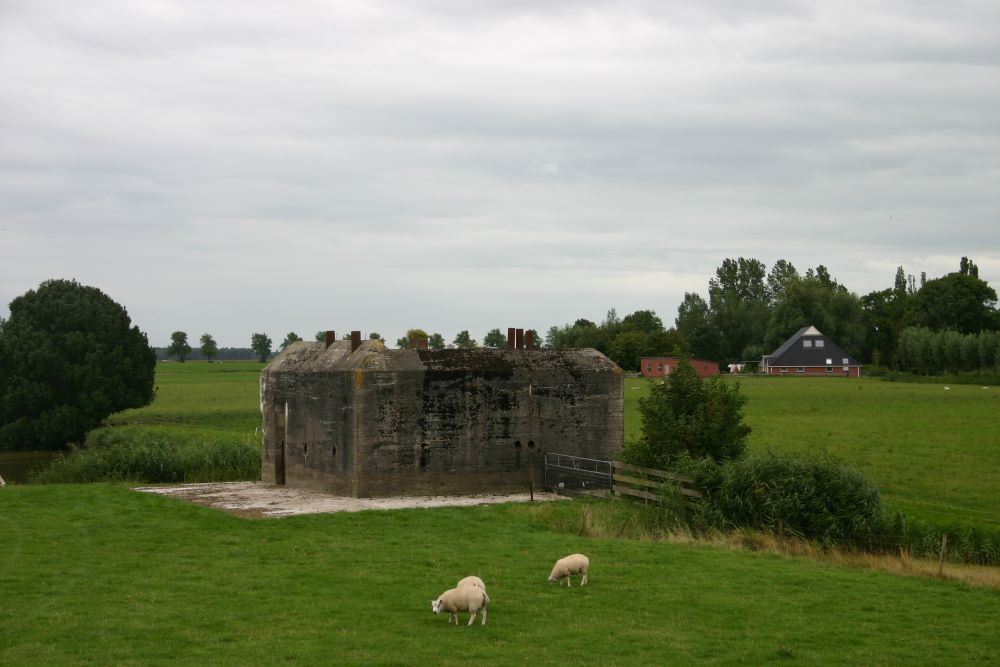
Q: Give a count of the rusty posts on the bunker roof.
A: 5